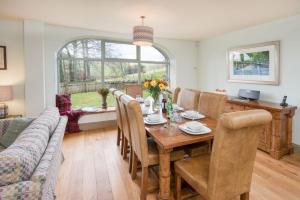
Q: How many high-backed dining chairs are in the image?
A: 8